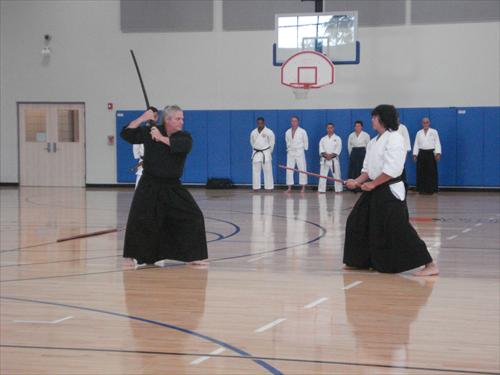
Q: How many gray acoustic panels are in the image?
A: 4